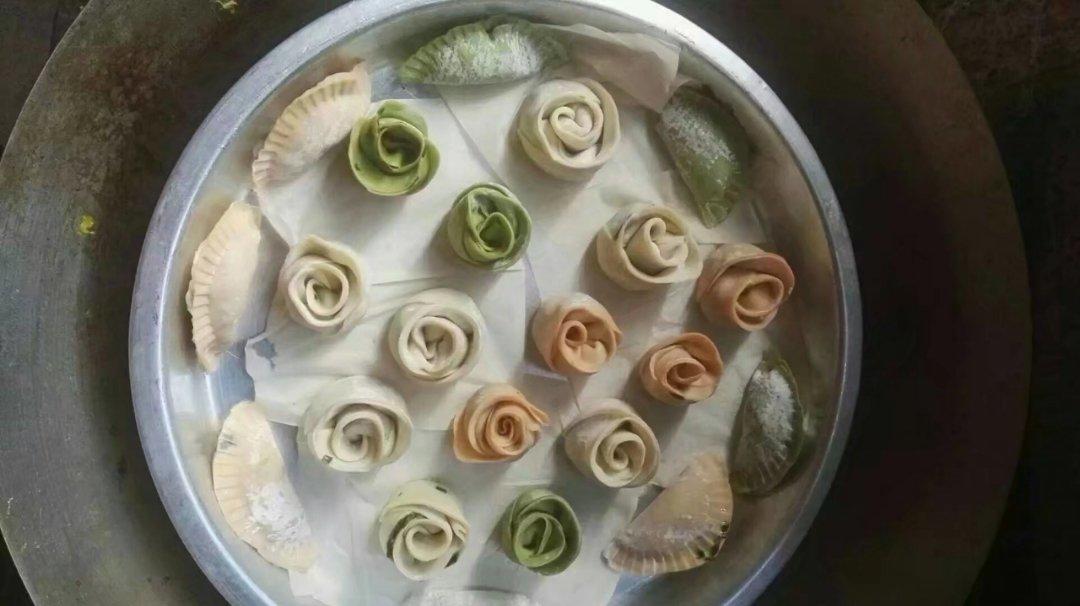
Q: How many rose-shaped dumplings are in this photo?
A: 14